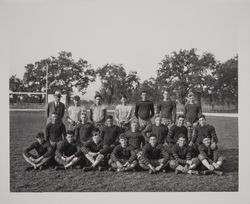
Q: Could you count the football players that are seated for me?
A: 7